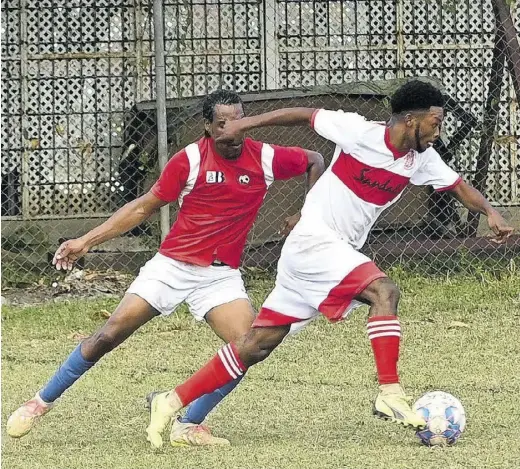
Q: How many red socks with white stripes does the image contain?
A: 2